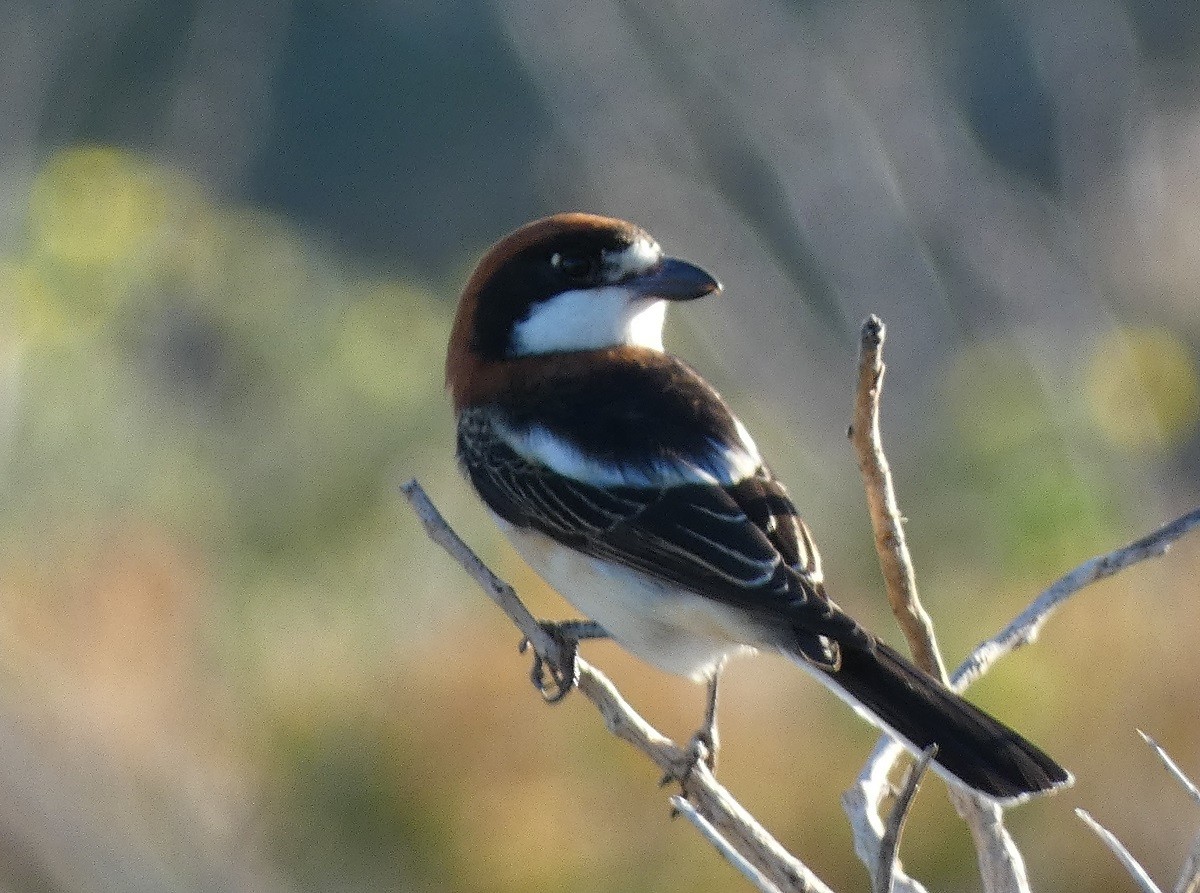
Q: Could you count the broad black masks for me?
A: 1